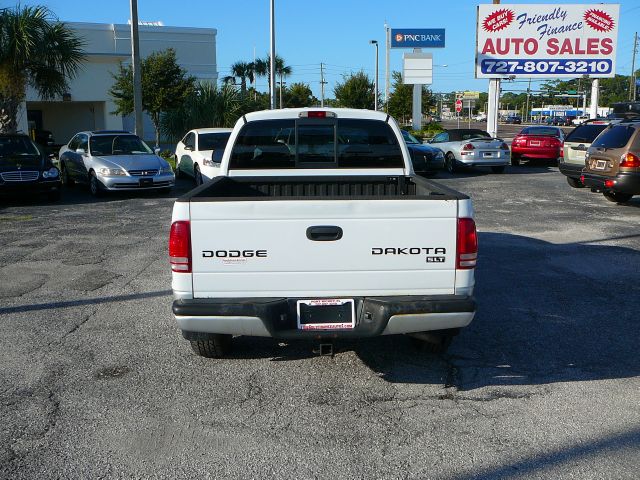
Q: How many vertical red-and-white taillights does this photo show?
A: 2